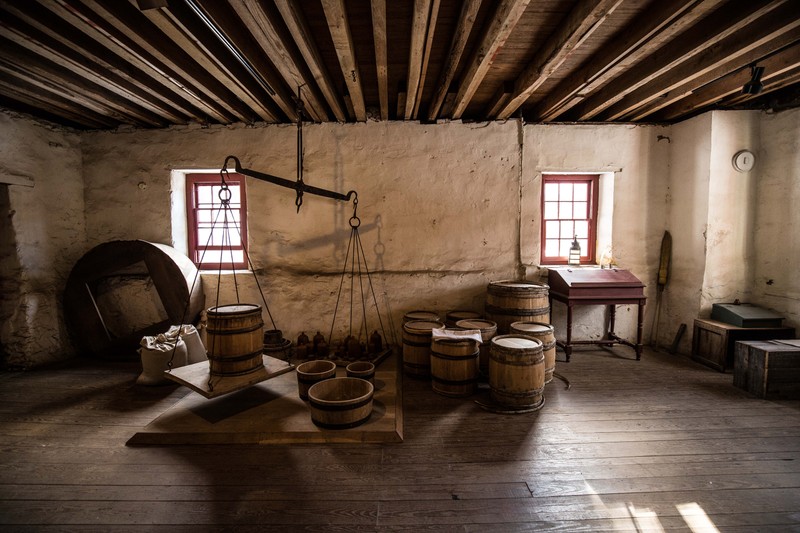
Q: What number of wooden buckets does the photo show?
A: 3